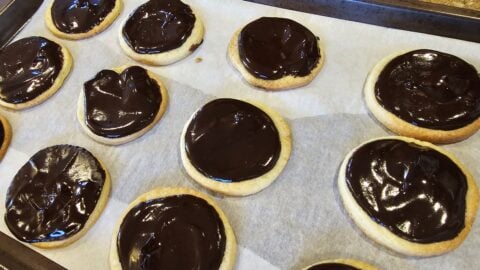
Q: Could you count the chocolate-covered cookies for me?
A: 12